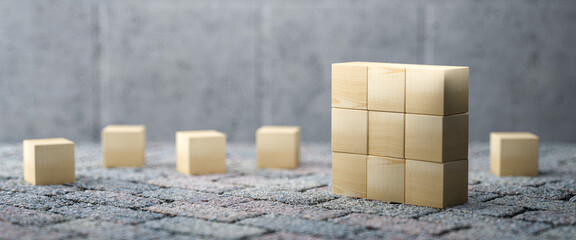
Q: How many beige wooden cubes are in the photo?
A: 14